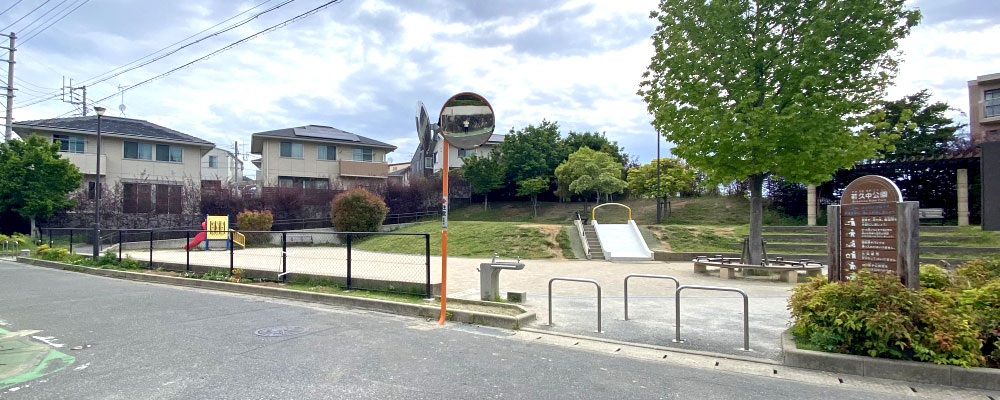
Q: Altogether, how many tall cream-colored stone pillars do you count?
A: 2